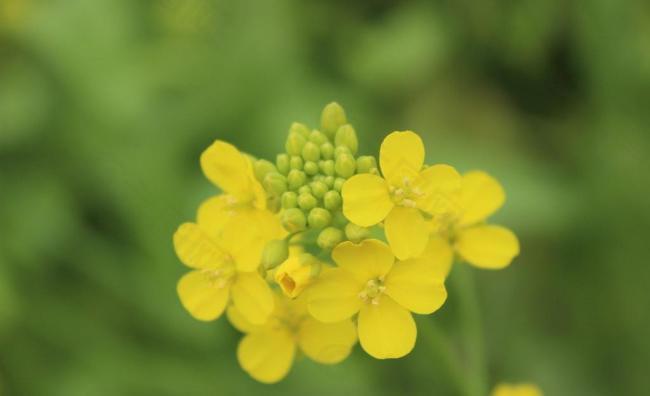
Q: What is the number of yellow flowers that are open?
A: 6